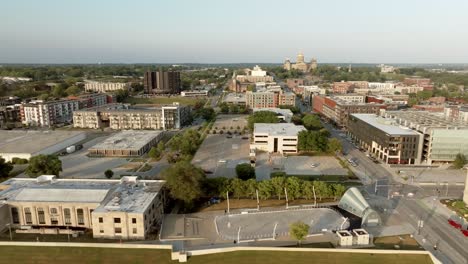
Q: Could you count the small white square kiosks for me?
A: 2